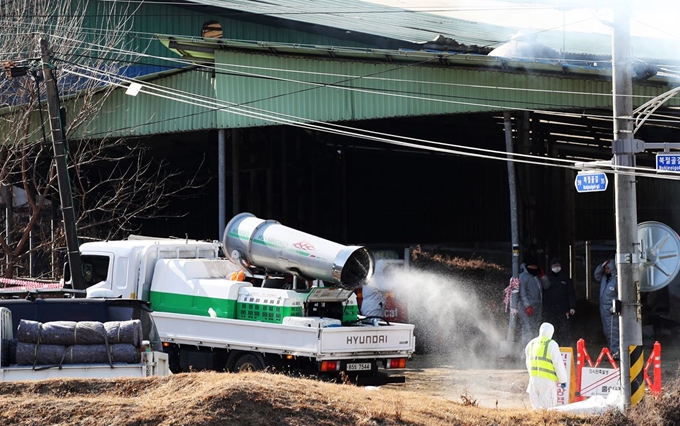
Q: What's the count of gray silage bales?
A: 2